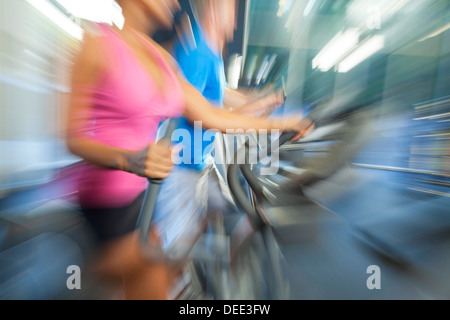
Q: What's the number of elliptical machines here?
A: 2